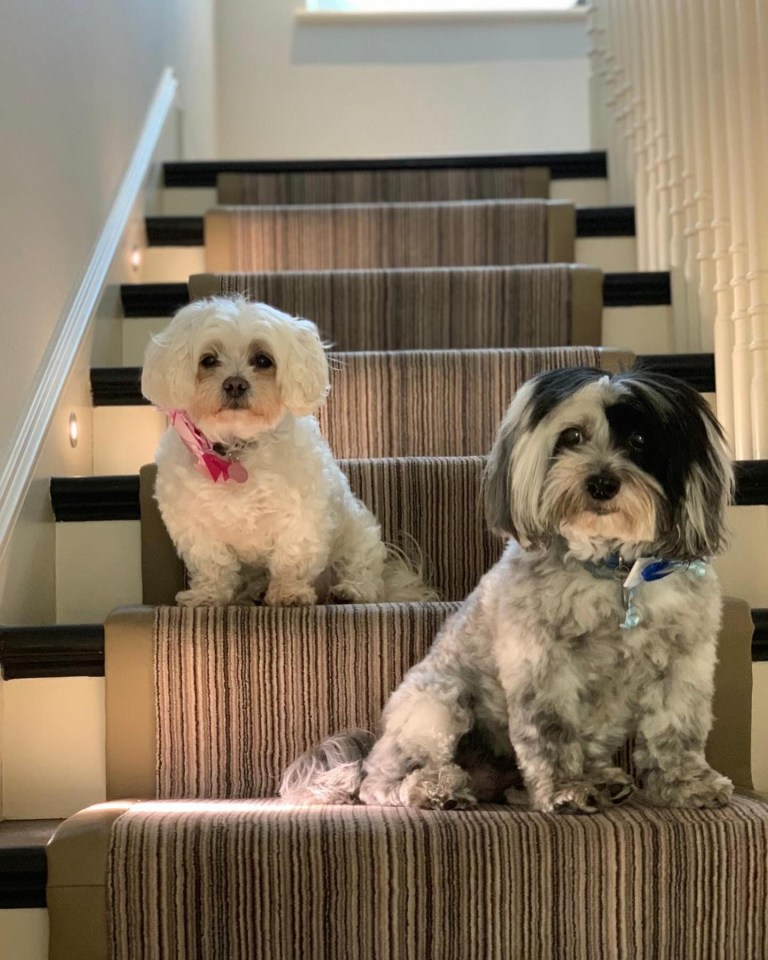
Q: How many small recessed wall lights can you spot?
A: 2